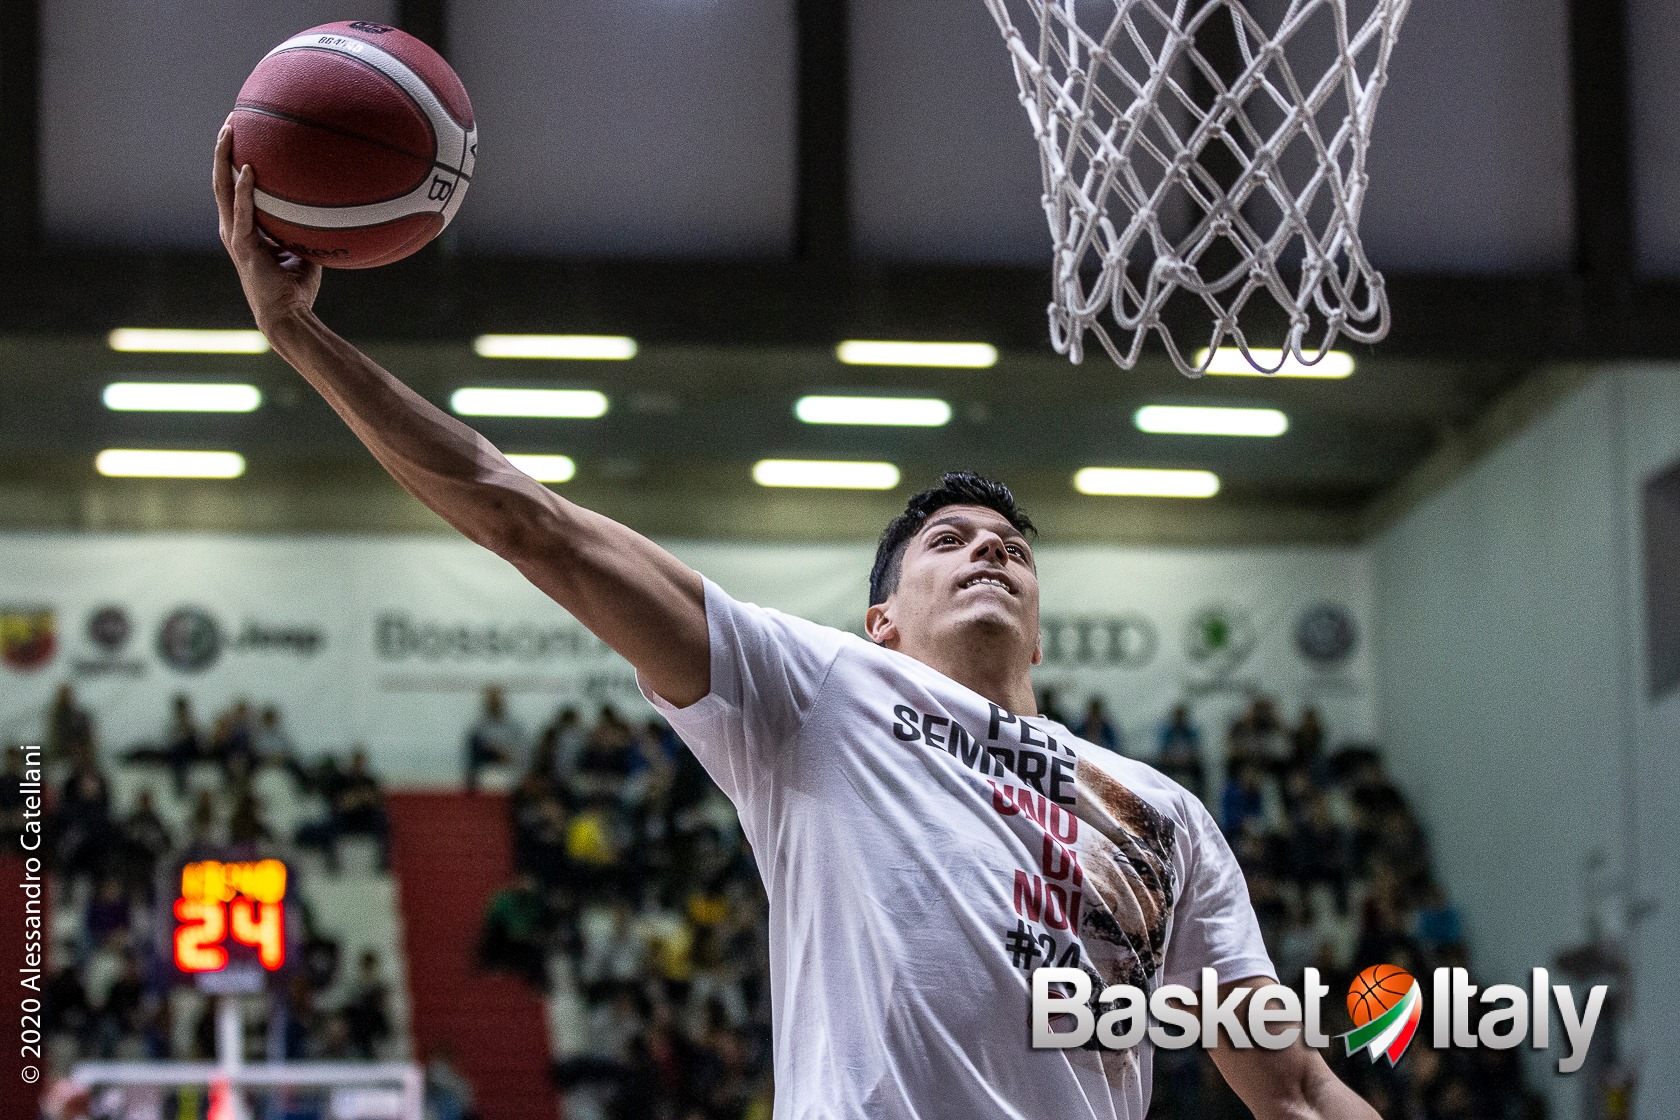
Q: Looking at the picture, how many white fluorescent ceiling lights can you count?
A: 12